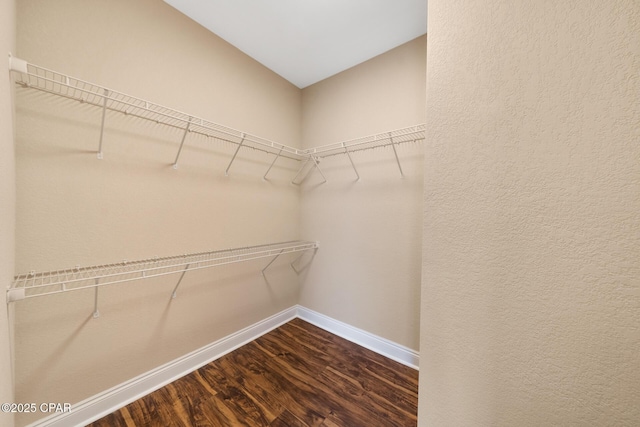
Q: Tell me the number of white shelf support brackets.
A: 12